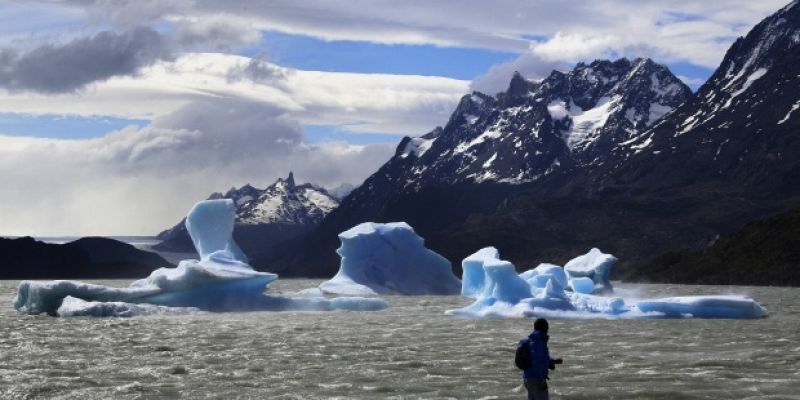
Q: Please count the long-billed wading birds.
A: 0